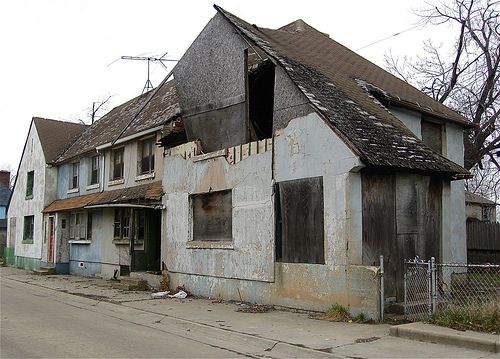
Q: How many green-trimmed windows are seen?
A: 2